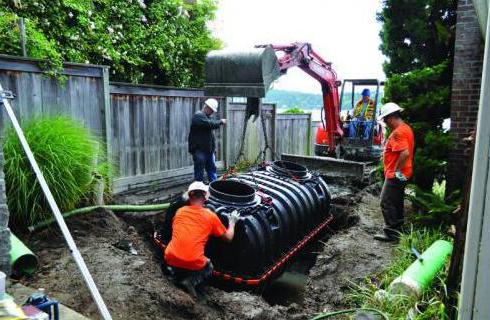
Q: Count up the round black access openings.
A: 2